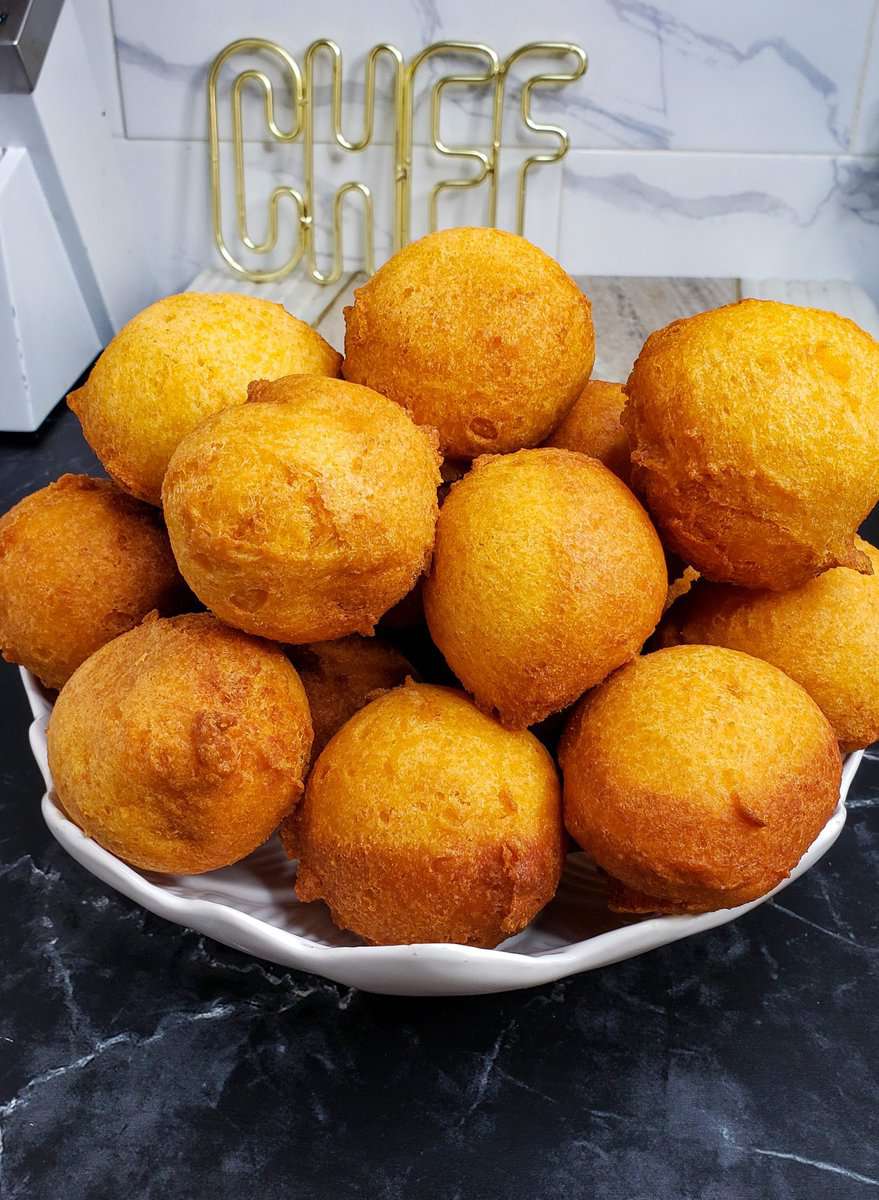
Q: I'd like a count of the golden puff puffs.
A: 12